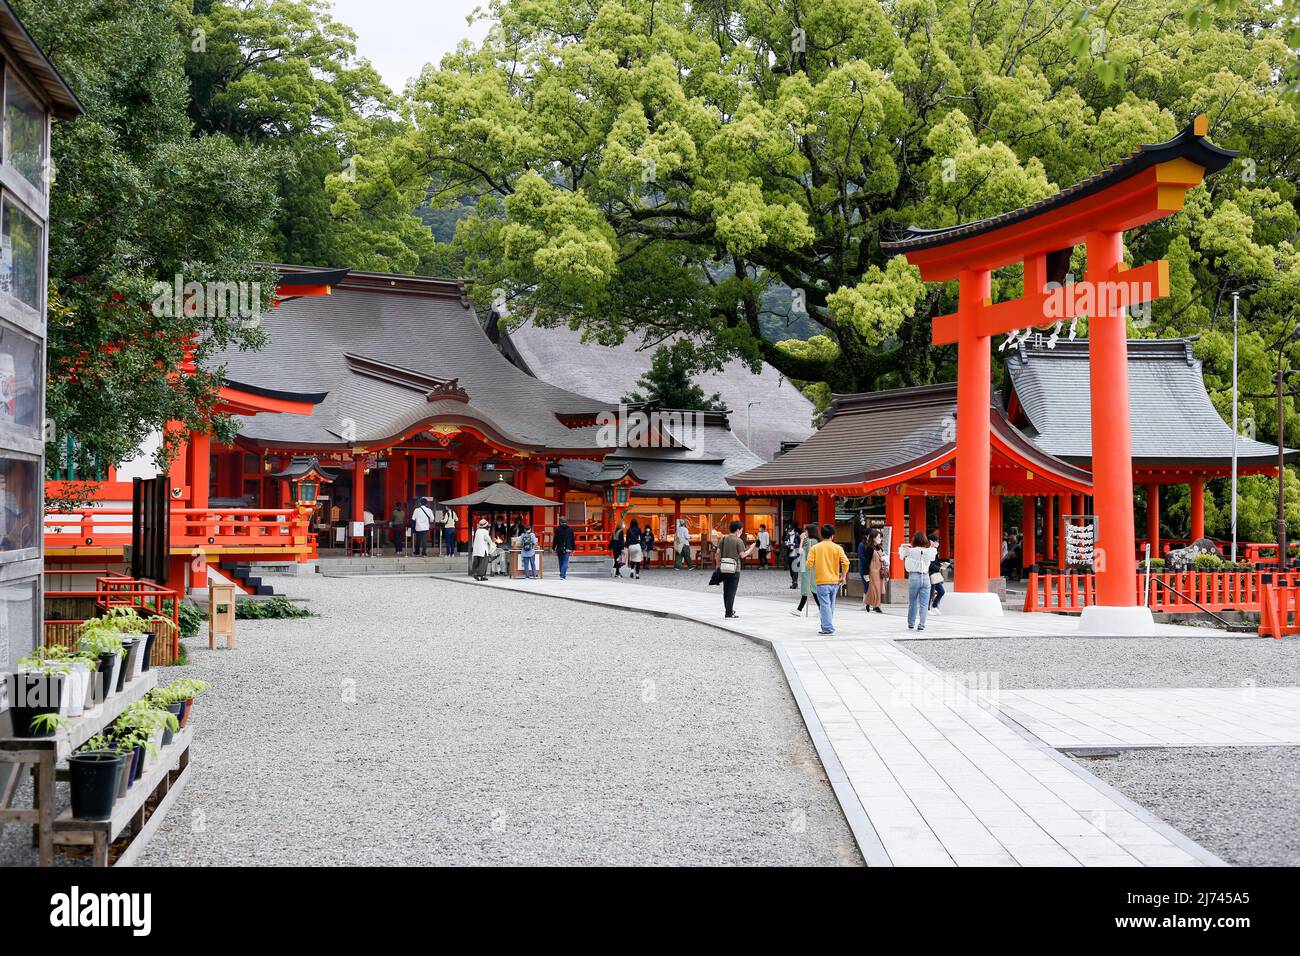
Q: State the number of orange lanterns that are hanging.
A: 2